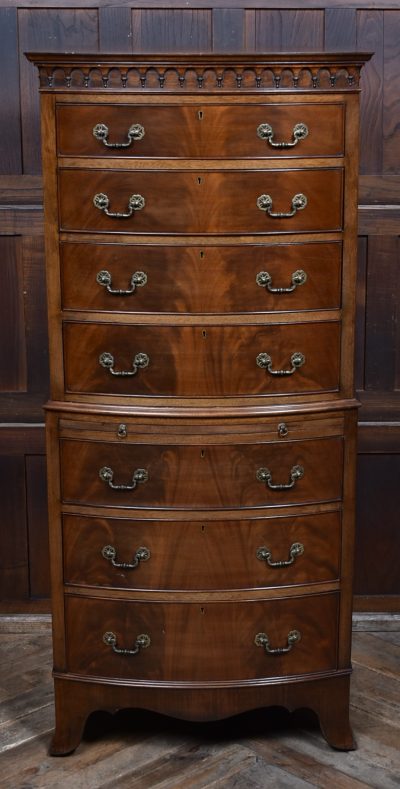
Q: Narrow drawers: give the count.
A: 1